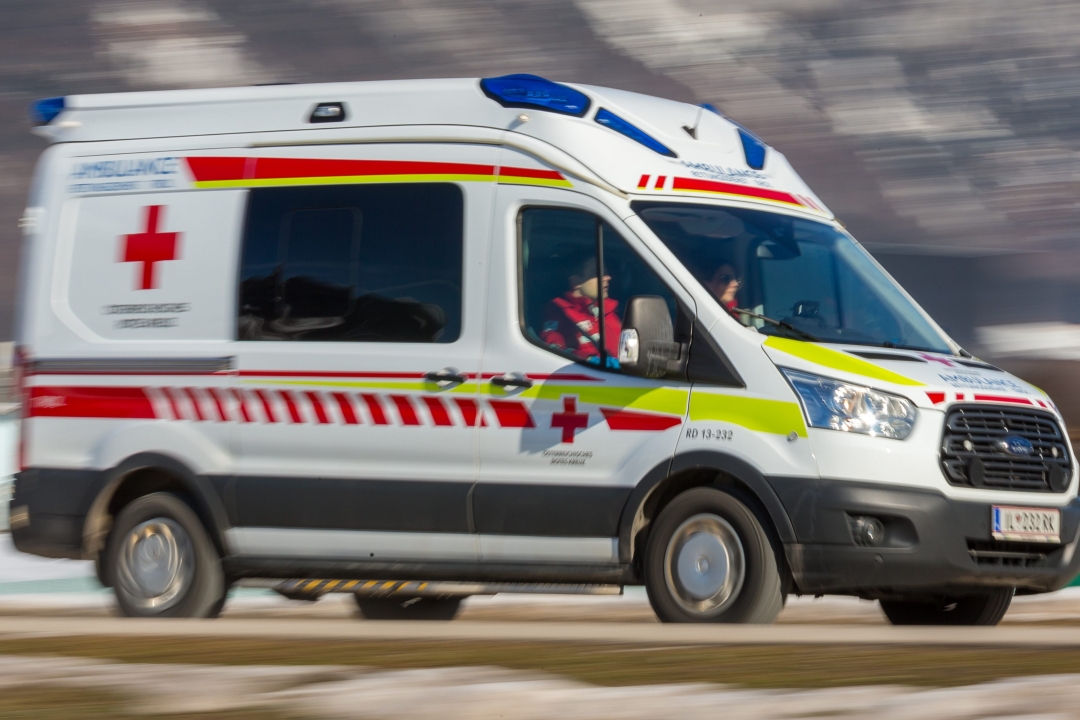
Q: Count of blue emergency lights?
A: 5